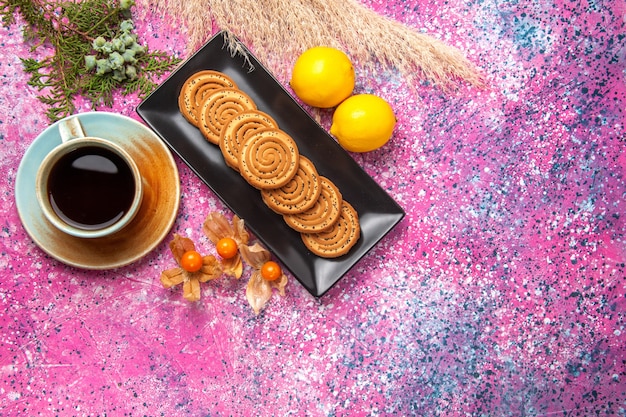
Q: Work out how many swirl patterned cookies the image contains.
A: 7